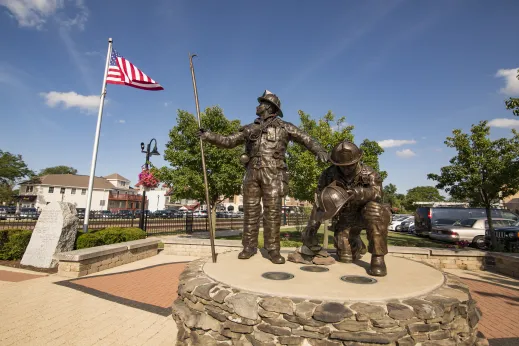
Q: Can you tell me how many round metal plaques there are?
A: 3